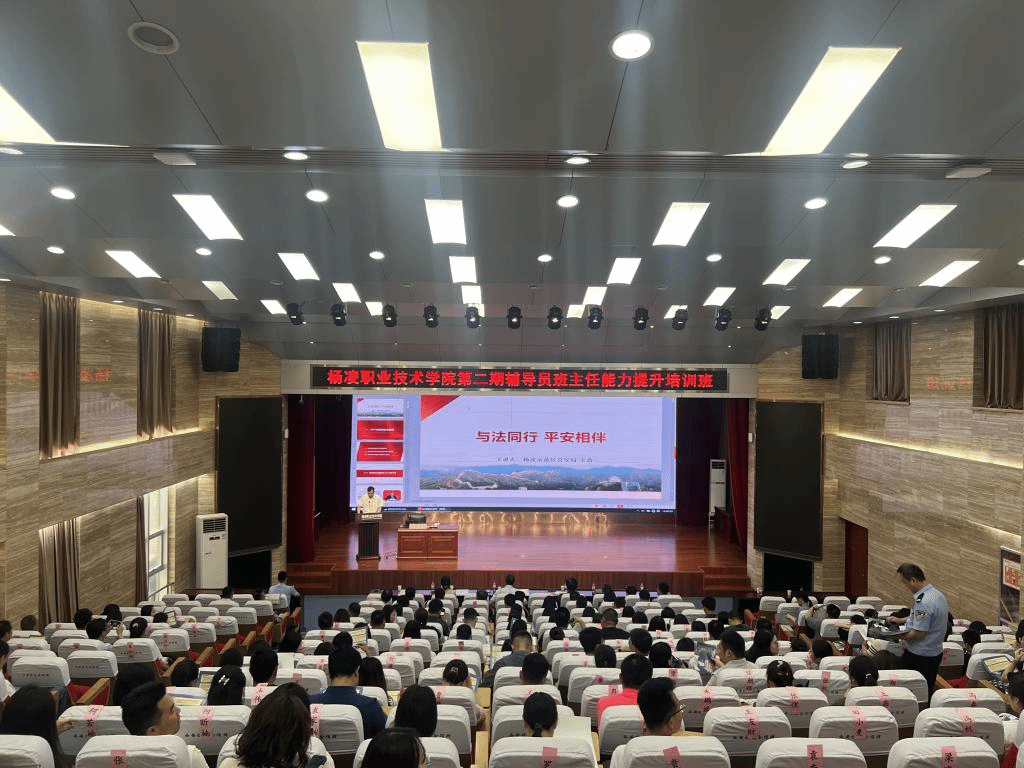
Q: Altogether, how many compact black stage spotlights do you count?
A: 12